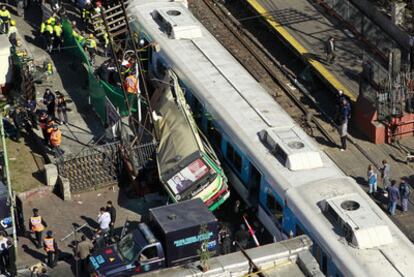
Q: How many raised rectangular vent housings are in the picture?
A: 3